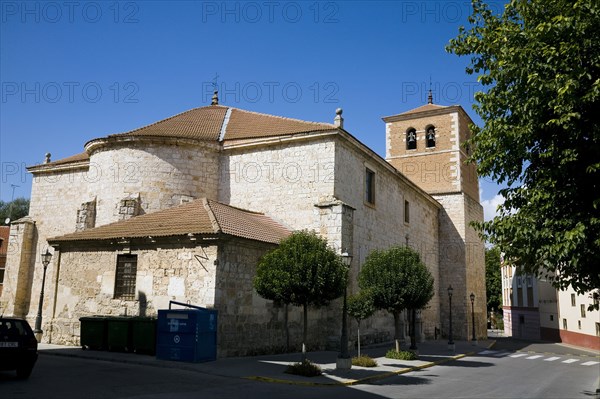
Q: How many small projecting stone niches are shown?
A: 2